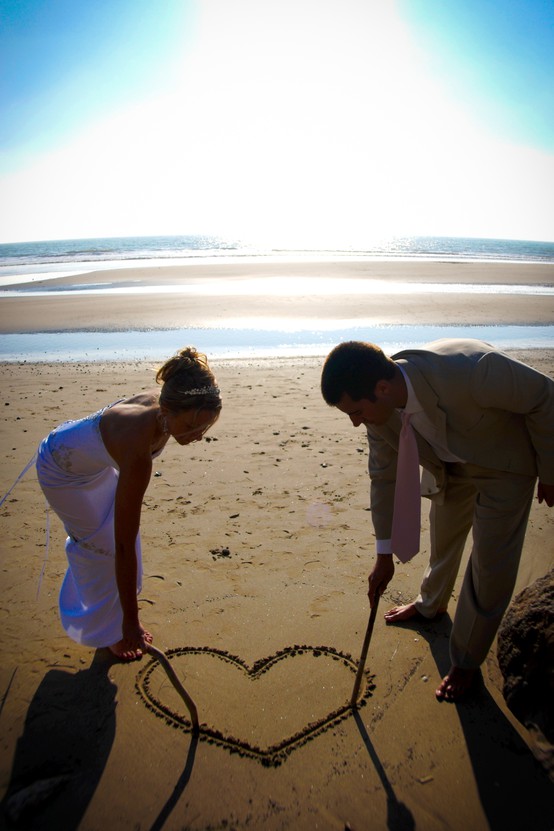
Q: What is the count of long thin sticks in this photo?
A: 2